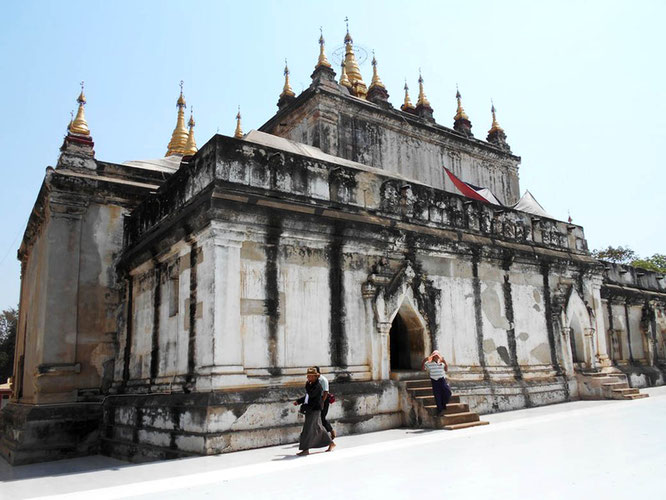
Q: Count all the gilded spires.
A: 13